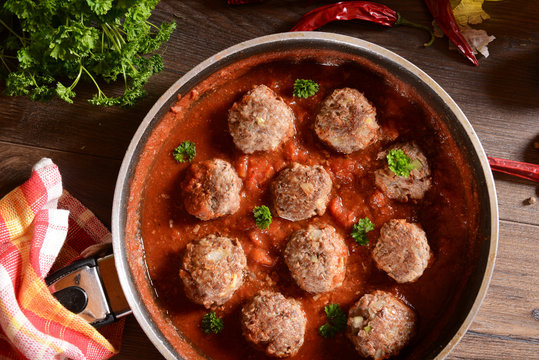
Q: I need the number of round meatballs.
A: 10